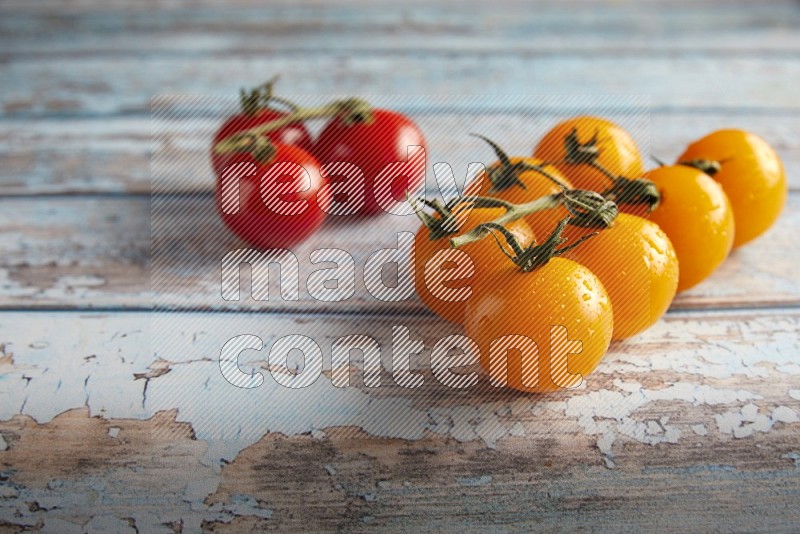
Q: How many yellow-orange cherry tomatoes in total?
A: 7